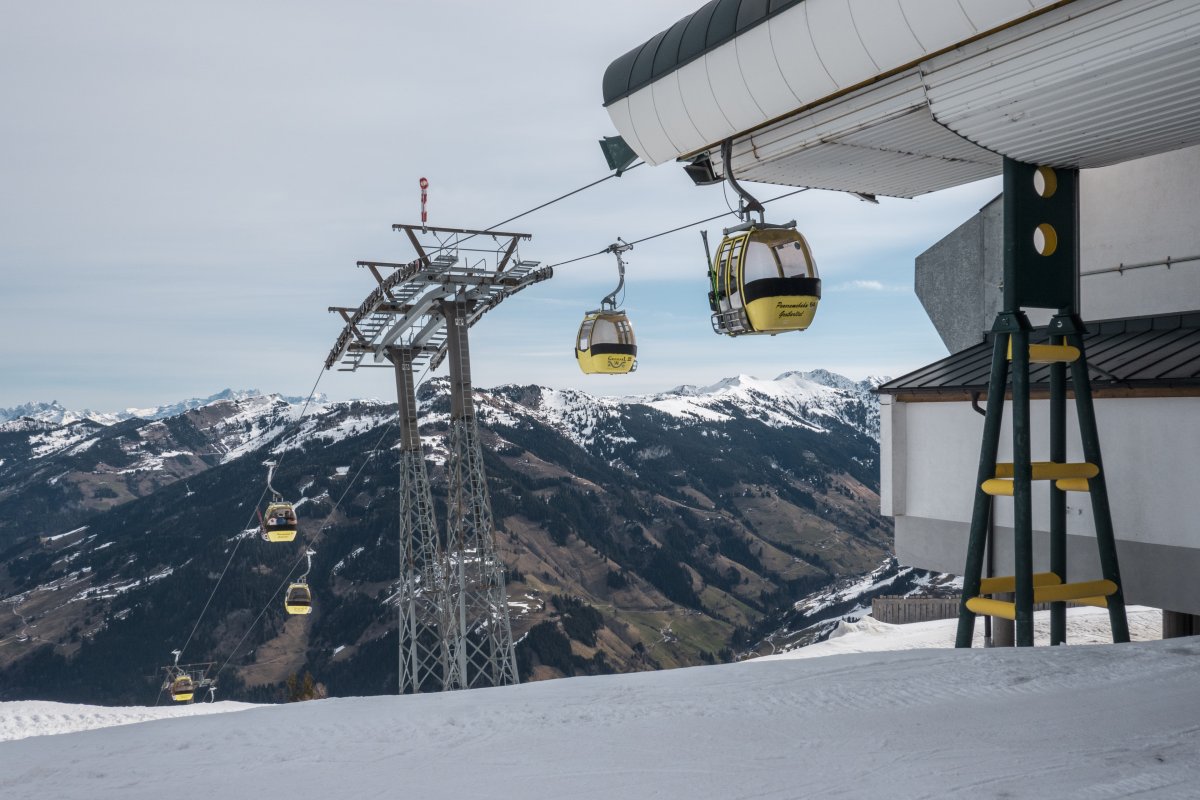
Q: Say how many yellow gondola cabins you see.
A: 5